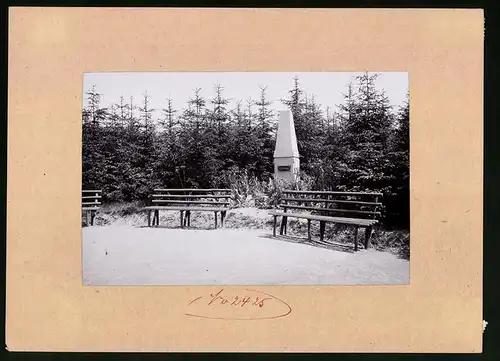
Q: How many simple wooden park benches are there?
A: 3